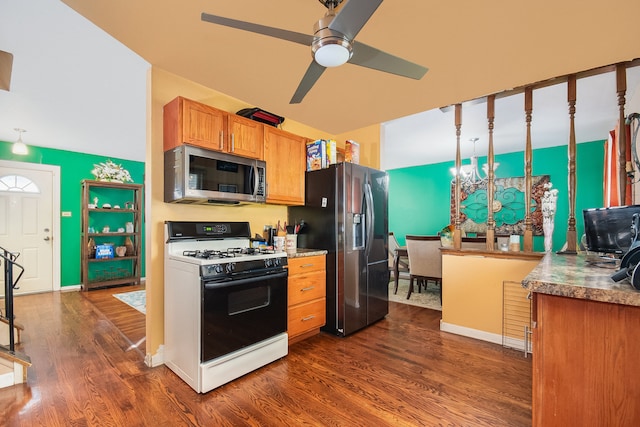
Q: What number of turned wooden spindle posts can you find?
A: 5